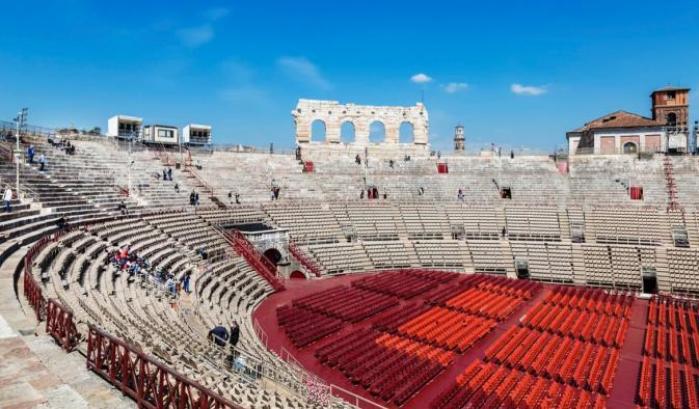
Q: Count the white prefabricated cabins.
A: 3